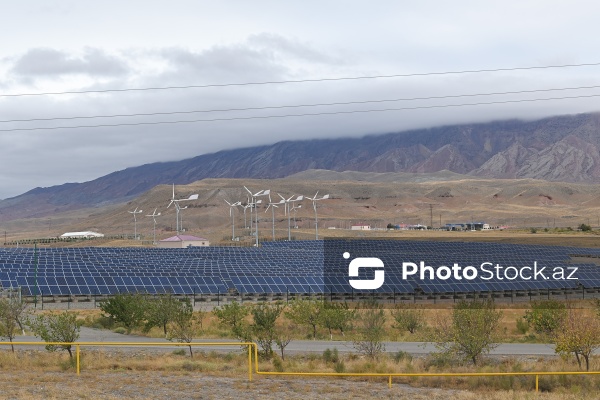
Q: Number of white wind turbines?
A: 12